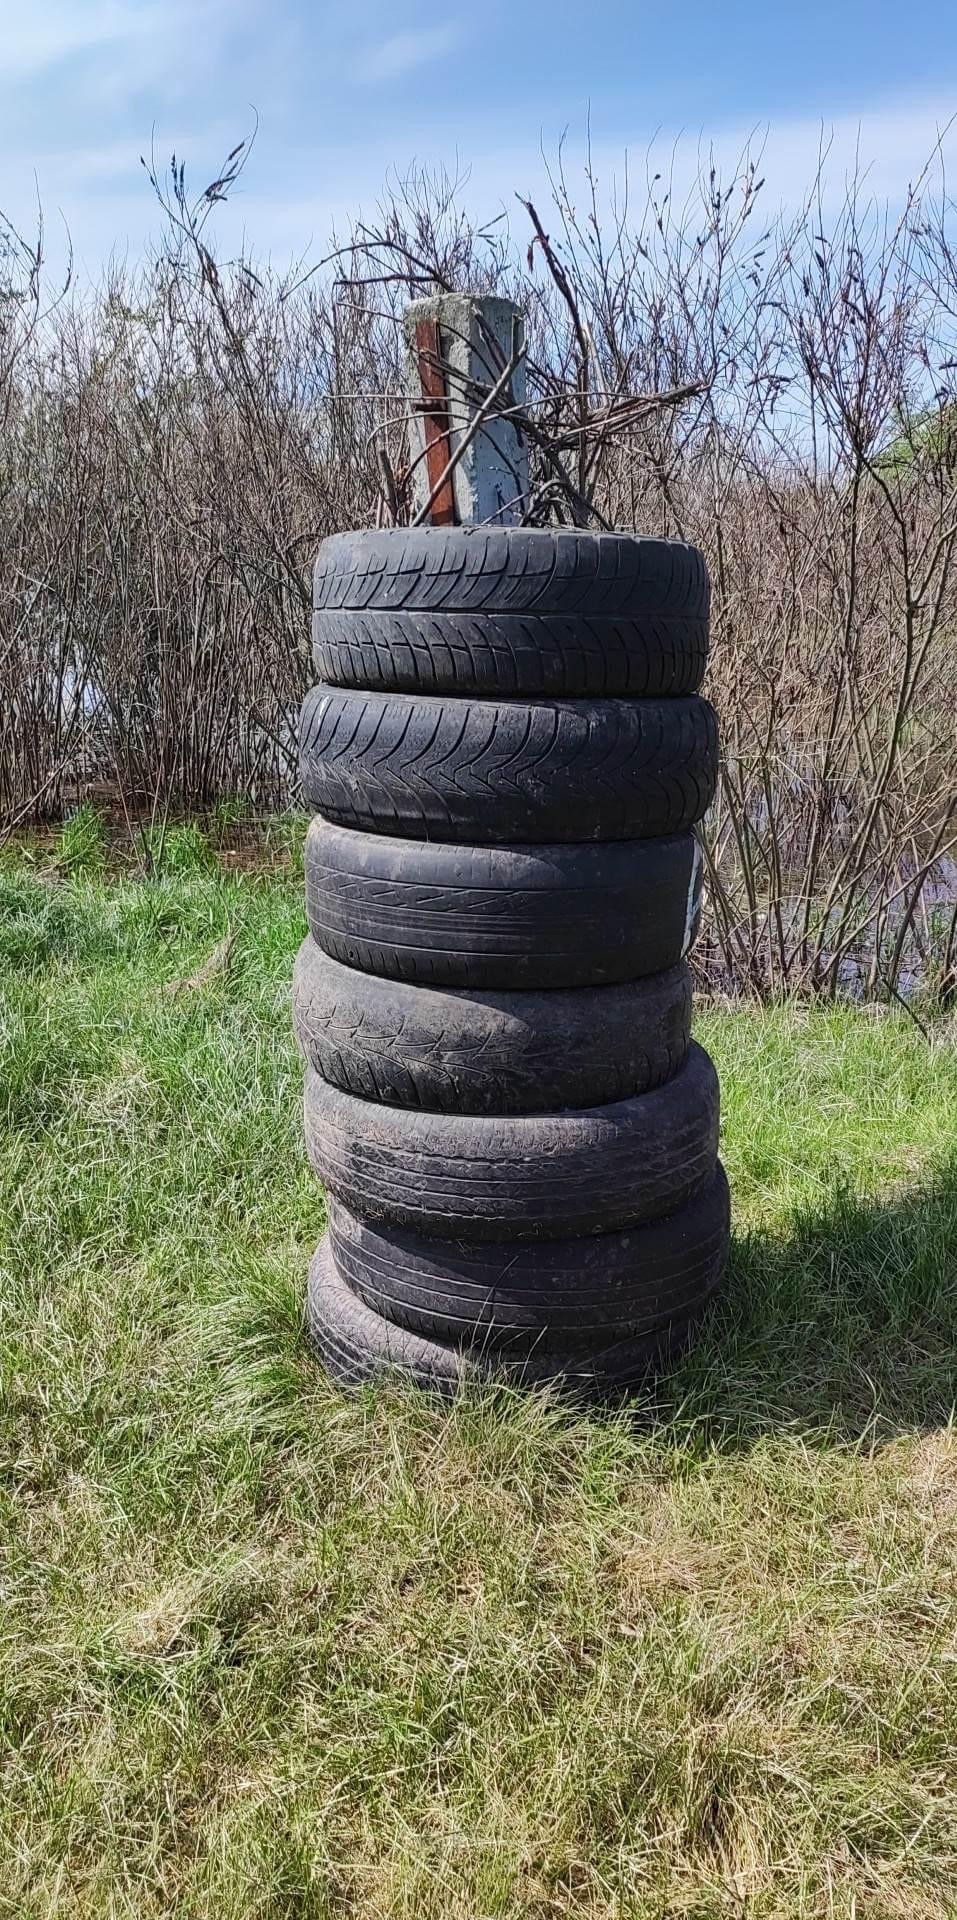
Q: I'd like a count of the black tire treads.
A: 7